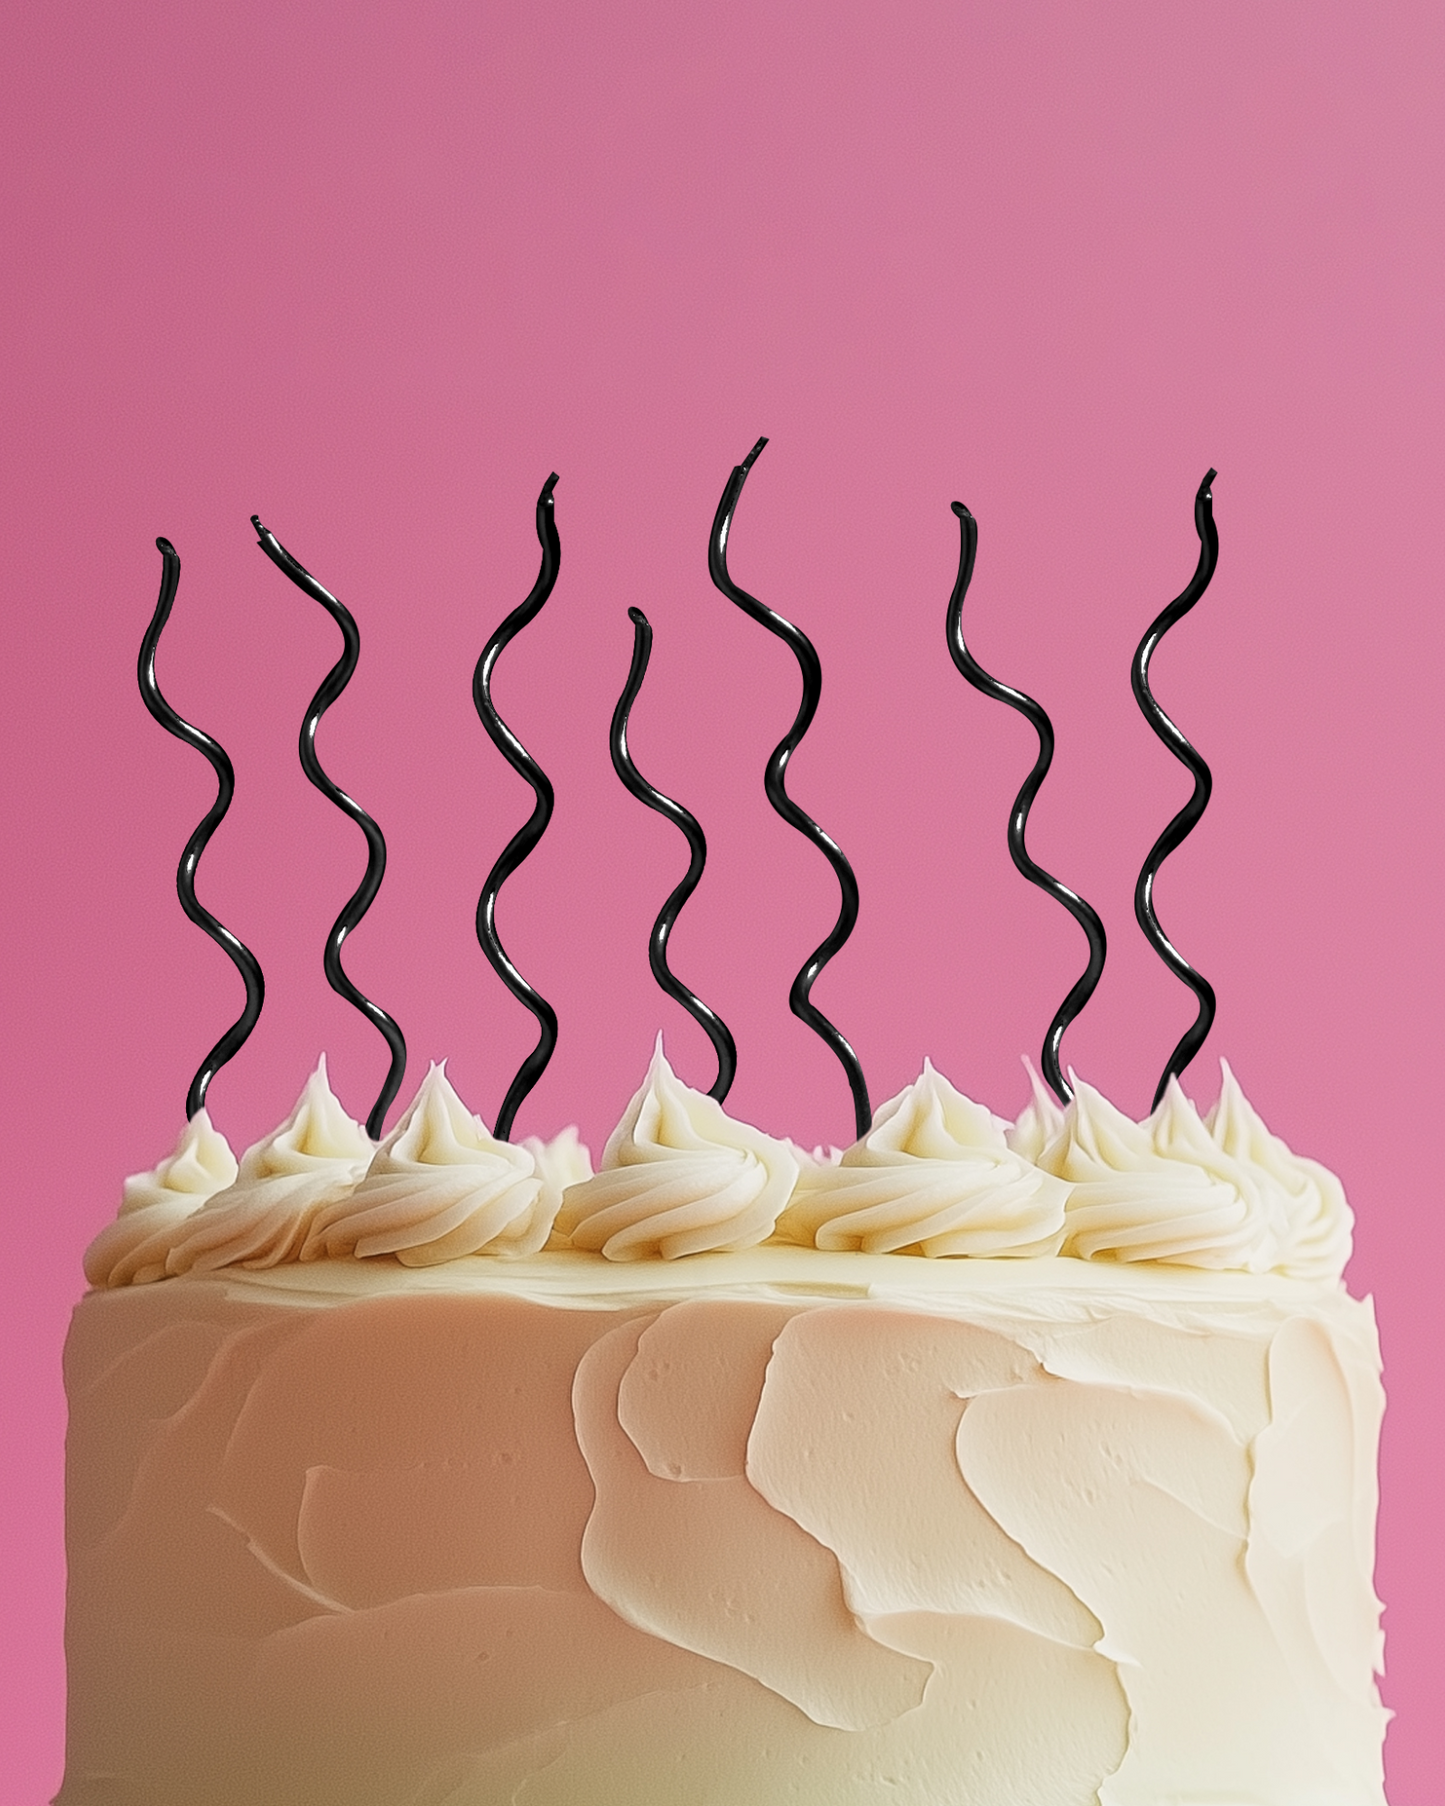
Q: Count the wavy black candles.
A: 7